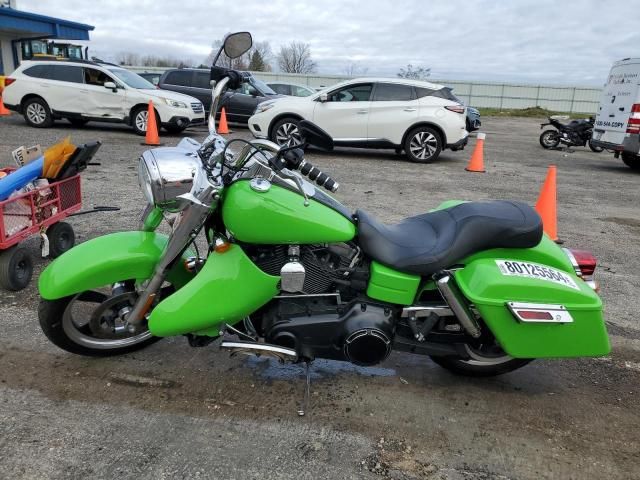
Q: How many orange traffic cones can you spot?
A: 5